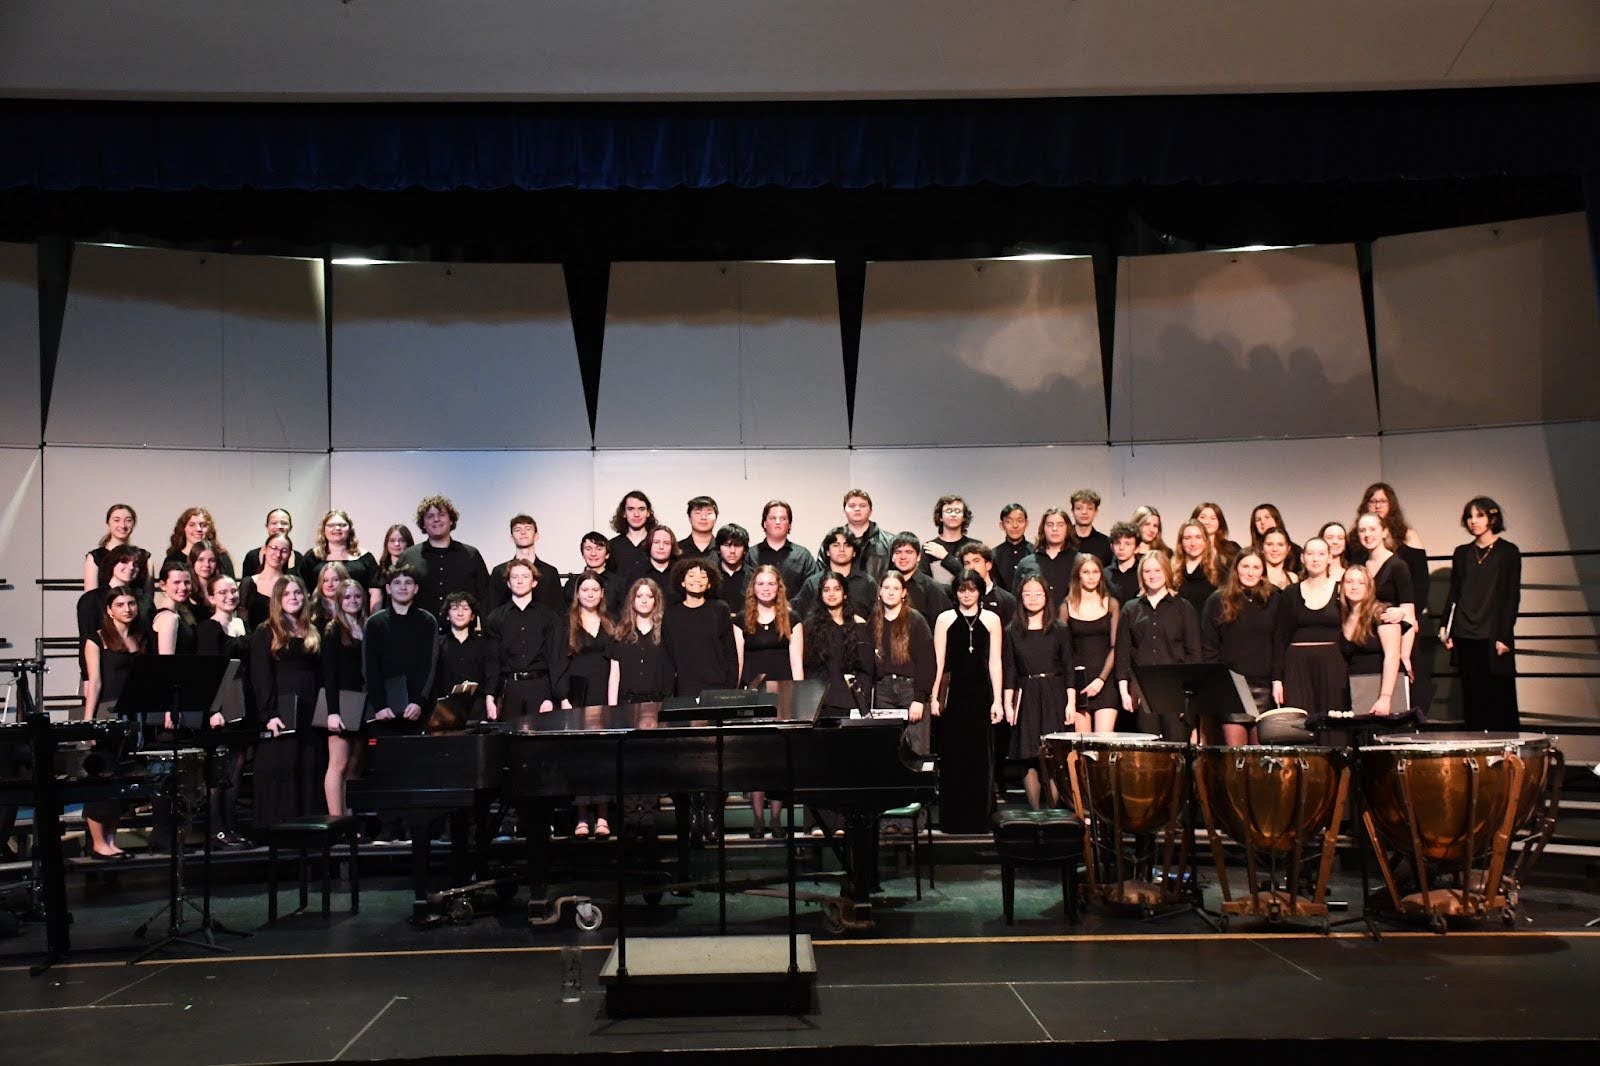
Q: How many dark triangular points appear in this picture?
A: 6